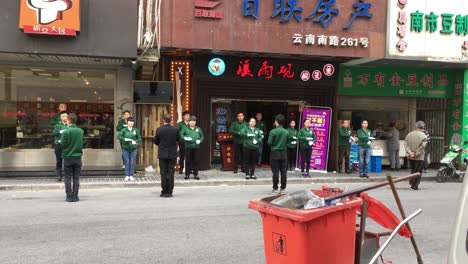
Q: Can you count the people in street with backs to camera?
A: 4